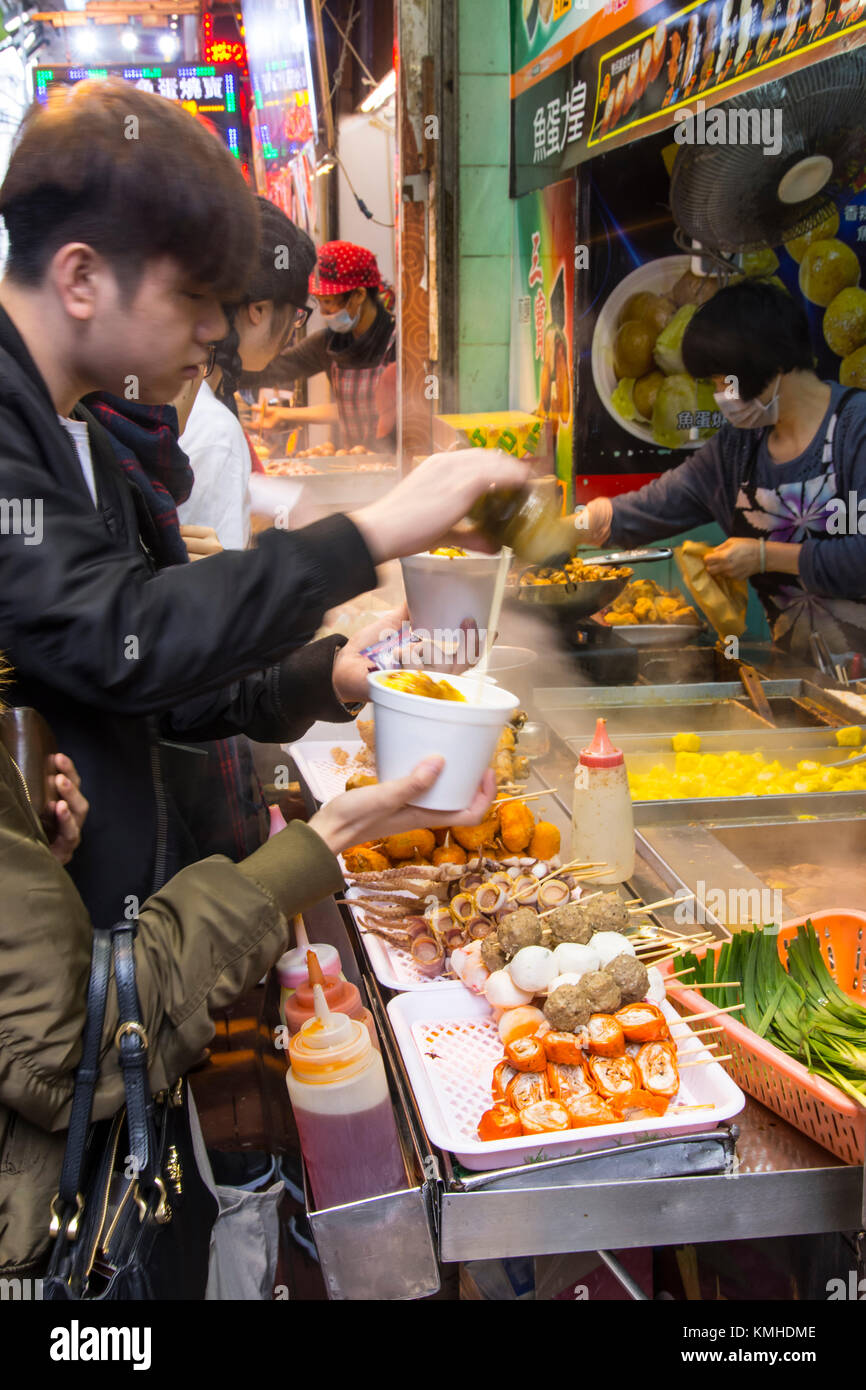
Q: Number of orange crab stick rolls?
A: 13